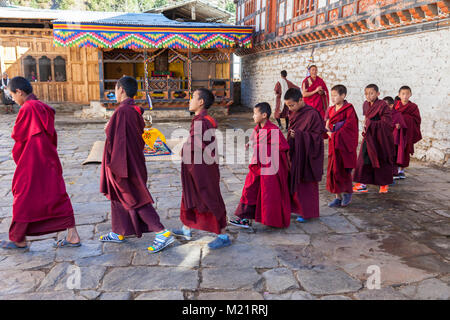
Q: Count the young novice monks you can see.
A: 9